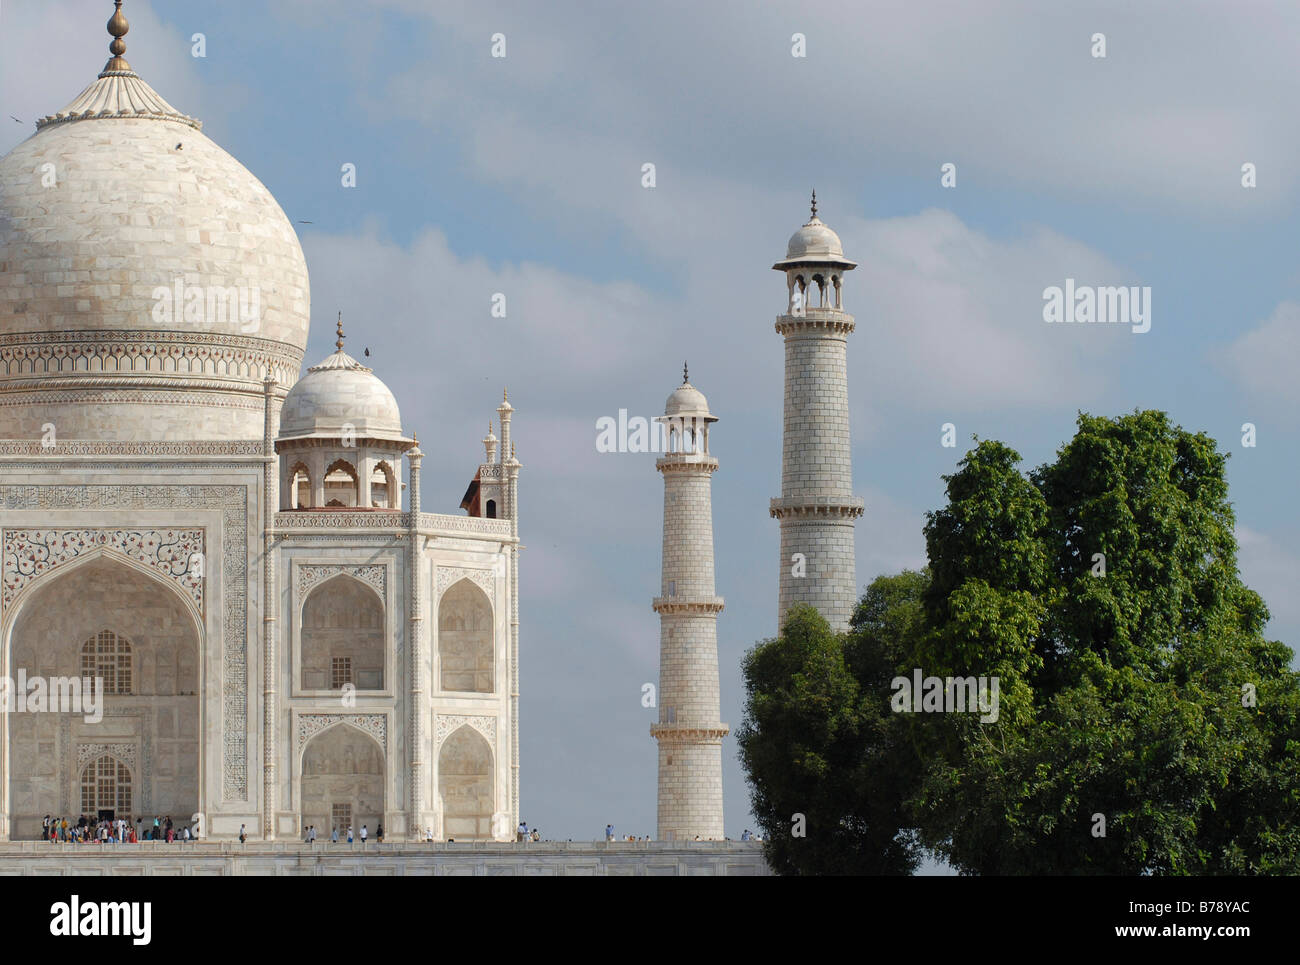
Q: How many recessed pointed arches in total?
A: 5